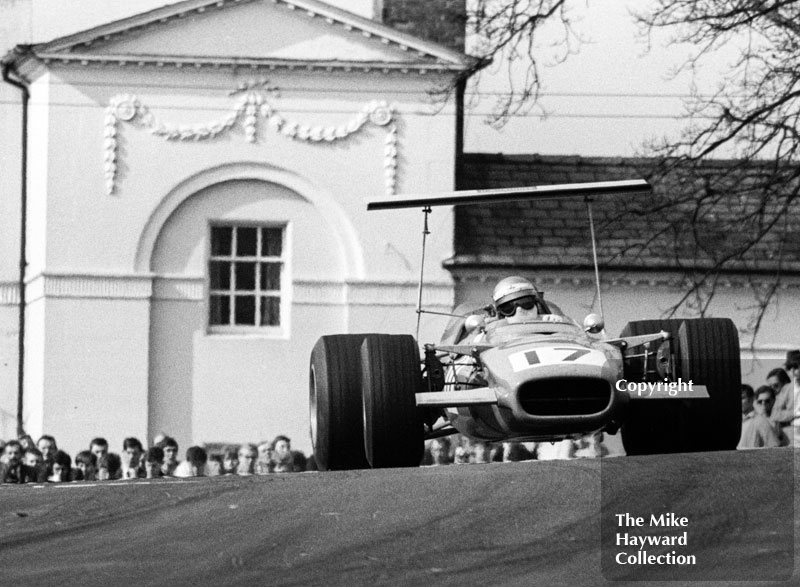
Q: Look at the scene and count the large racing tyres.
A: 4